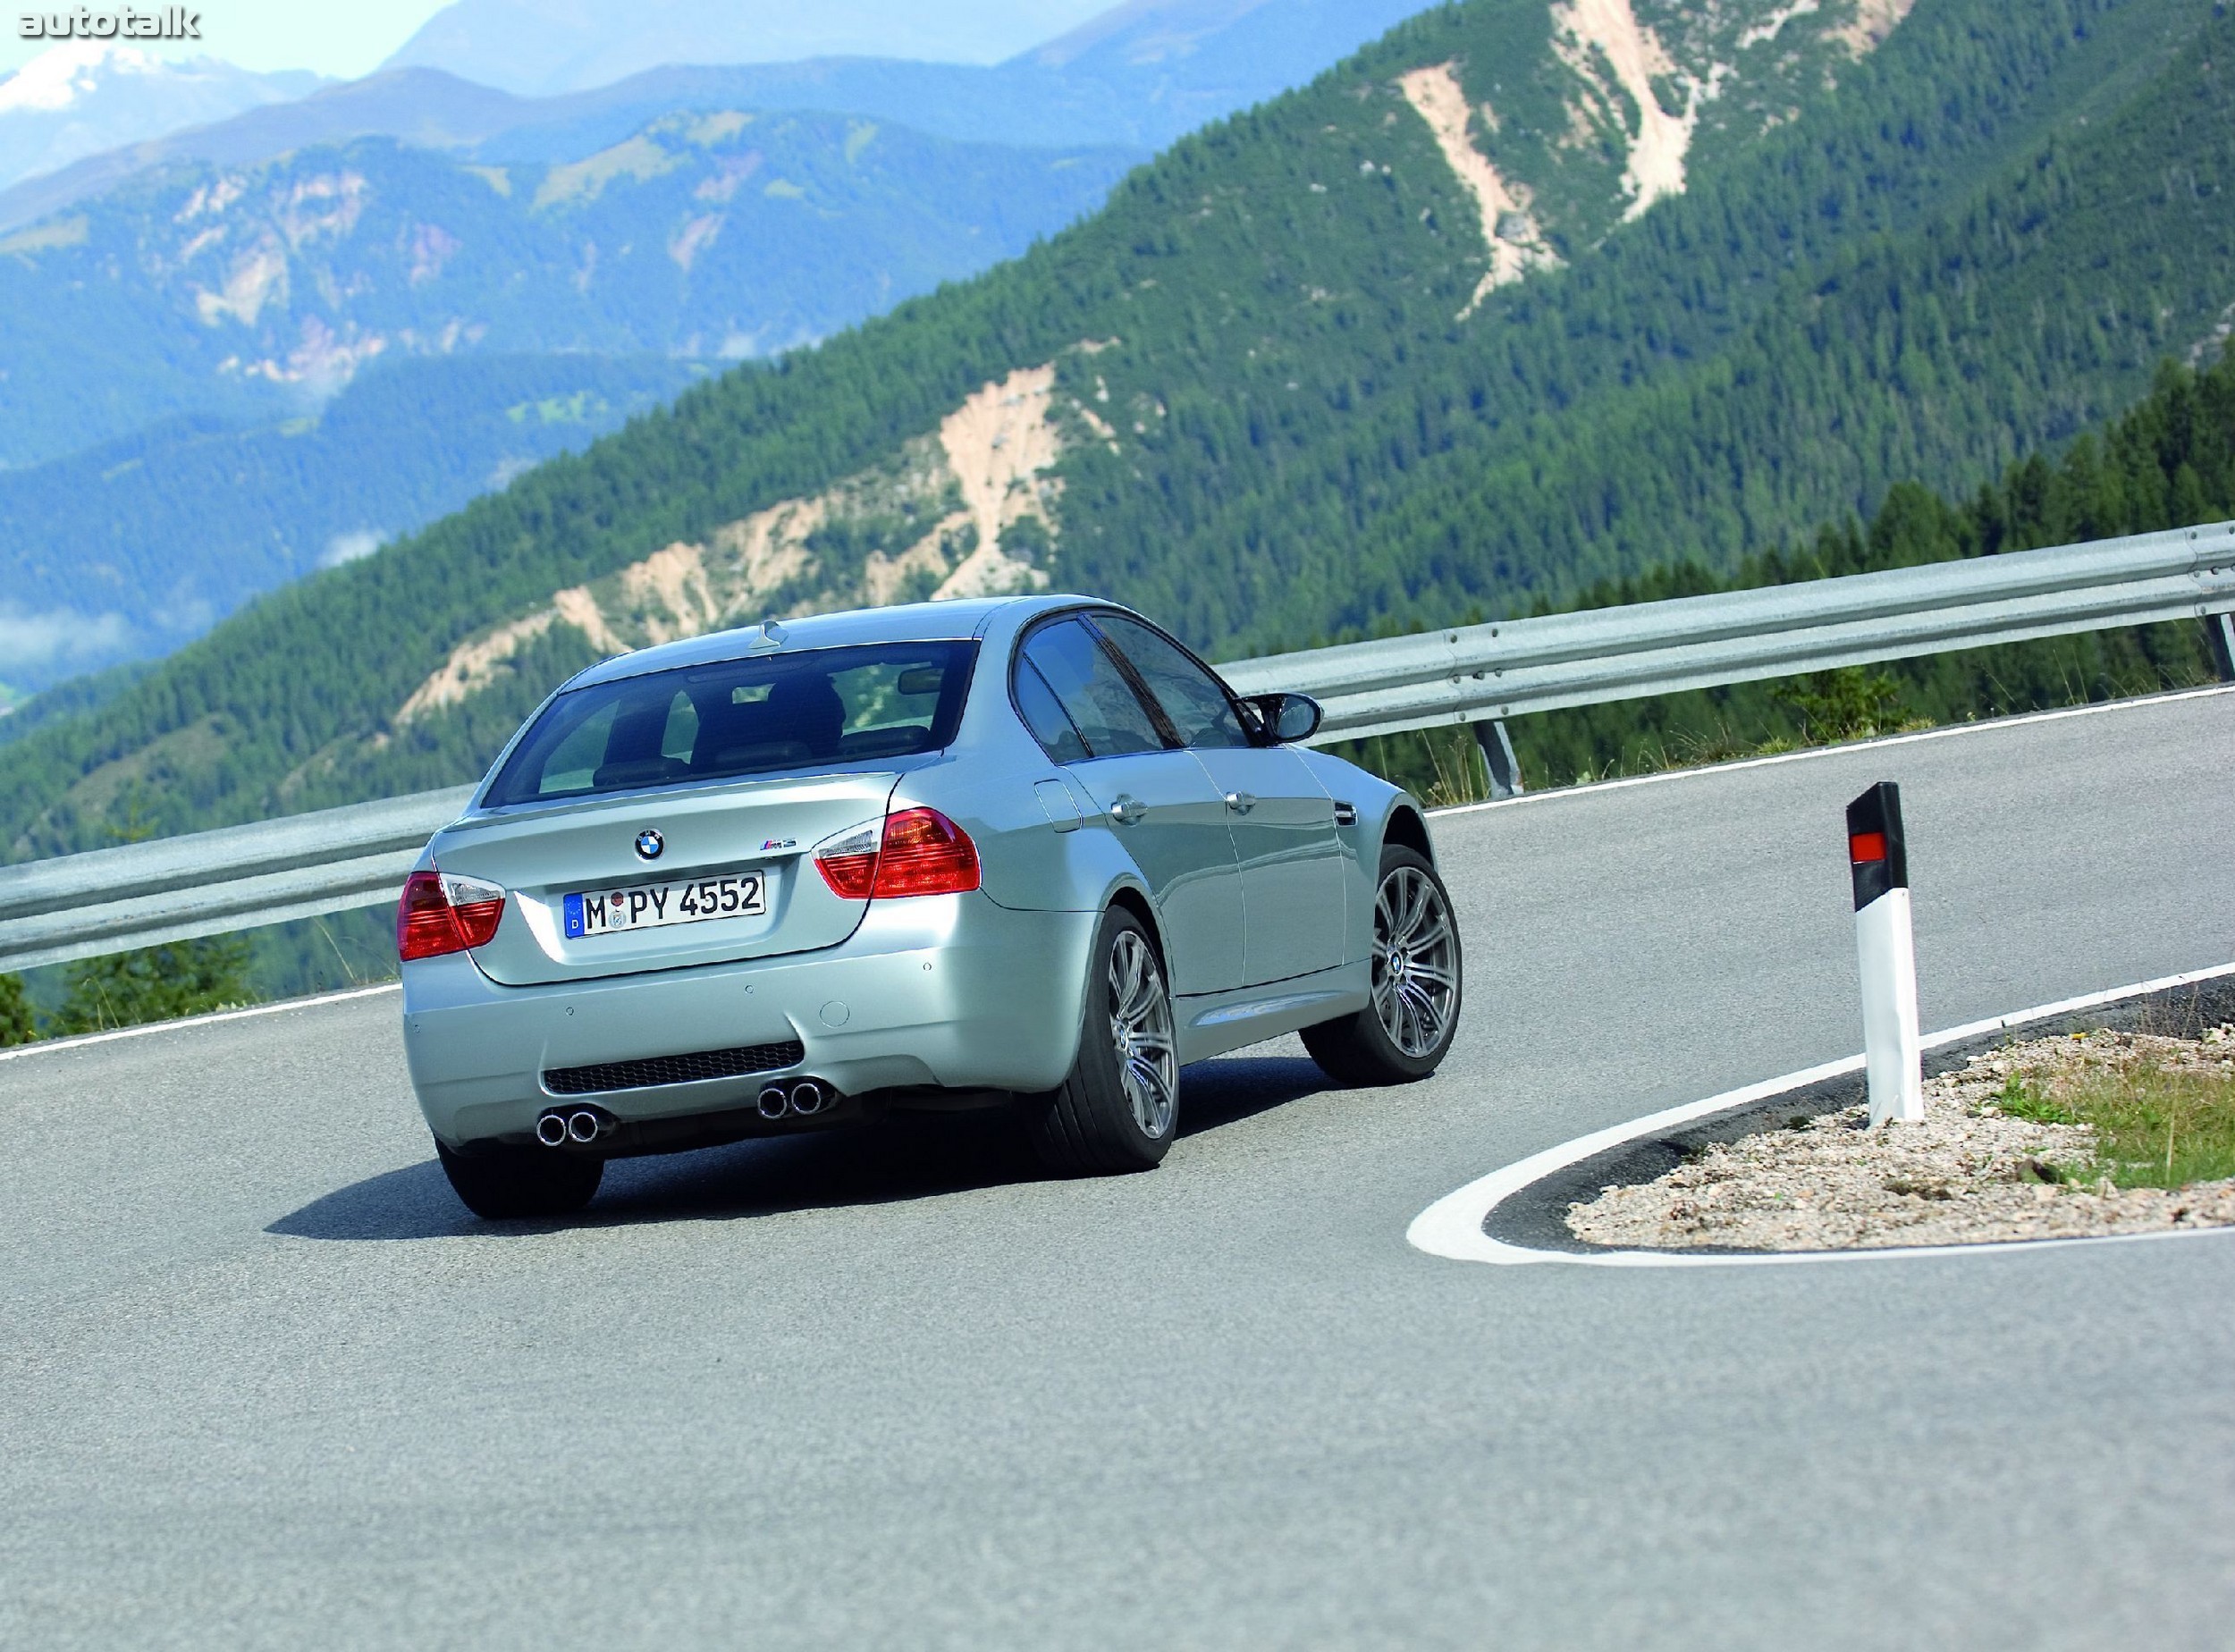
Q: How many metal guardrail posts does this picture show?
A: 2